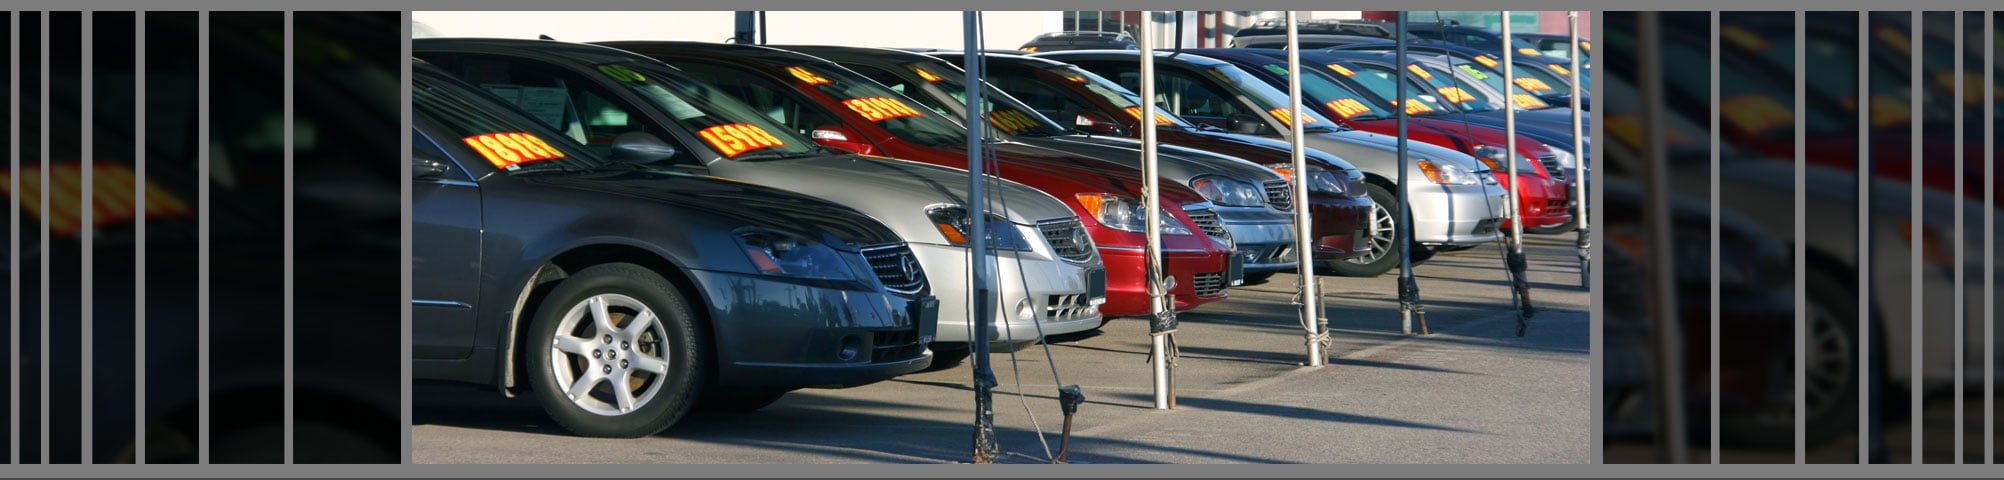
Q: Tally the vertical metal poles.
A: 6